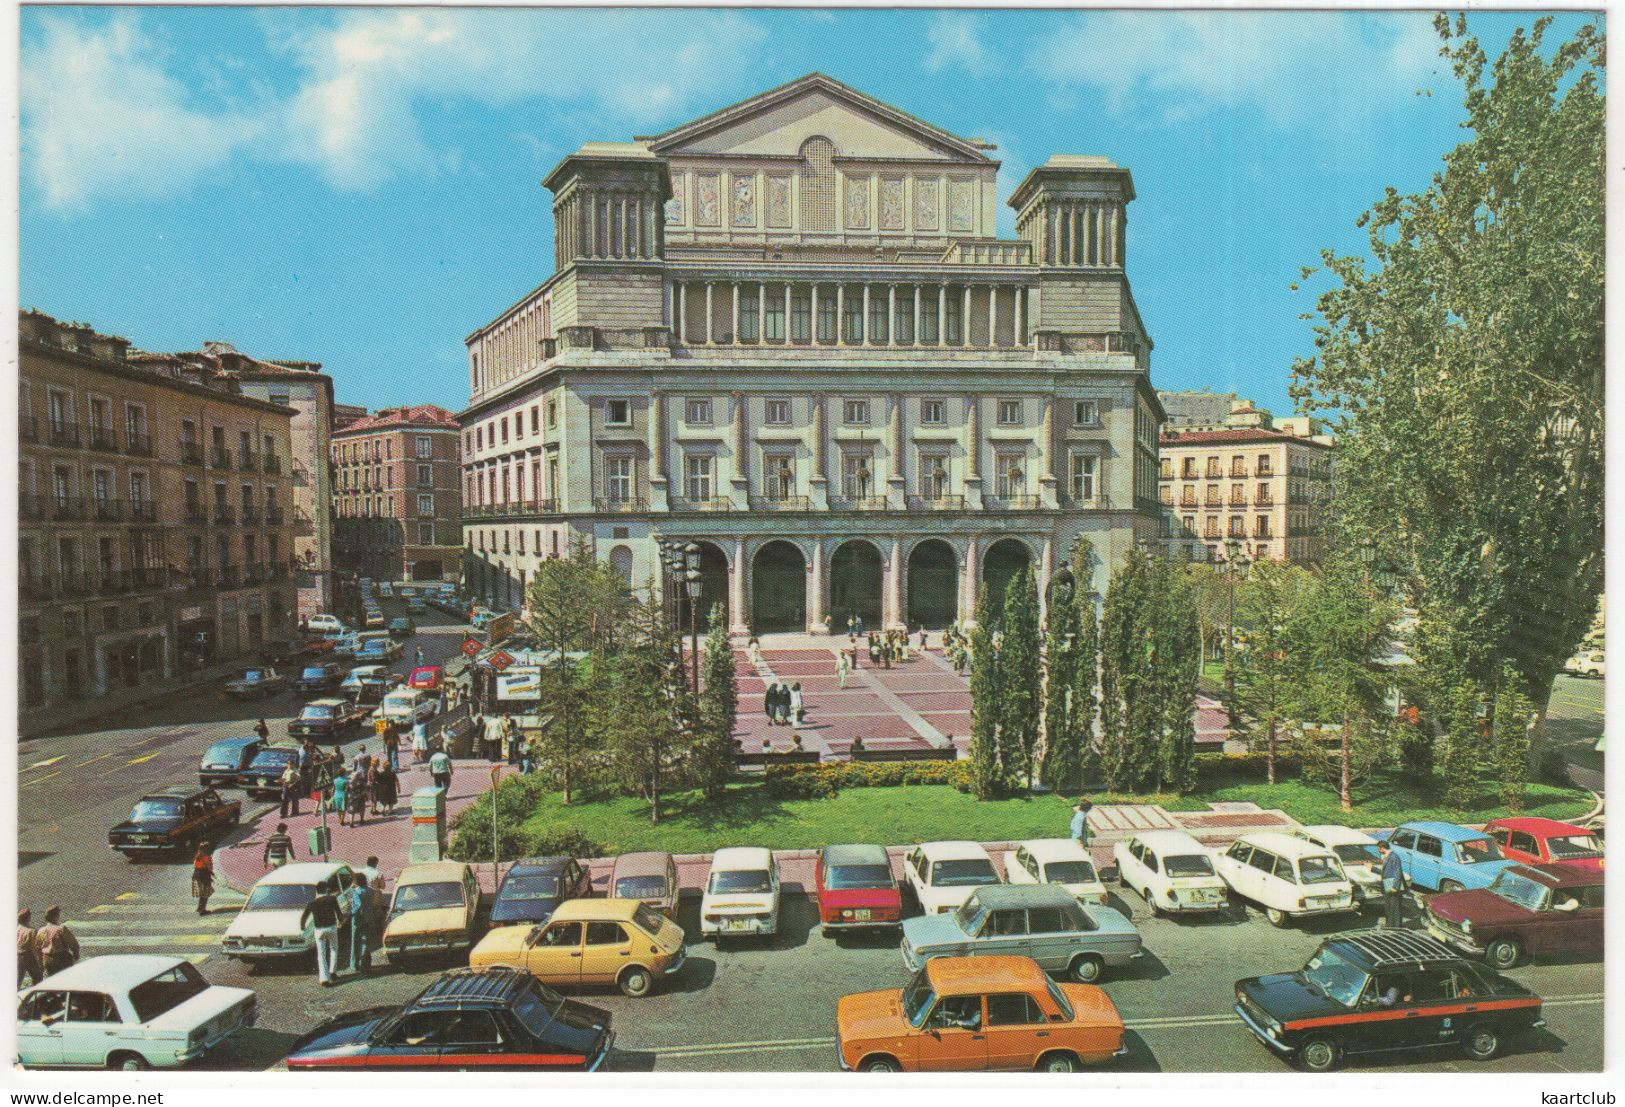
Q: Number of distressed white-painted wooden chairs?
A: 0